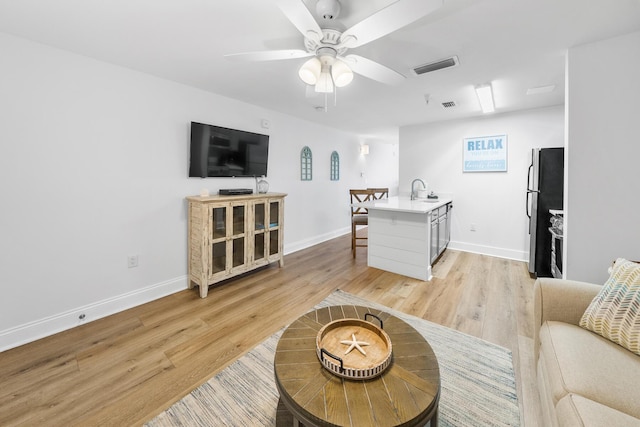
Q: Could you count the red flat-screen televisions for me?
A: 0